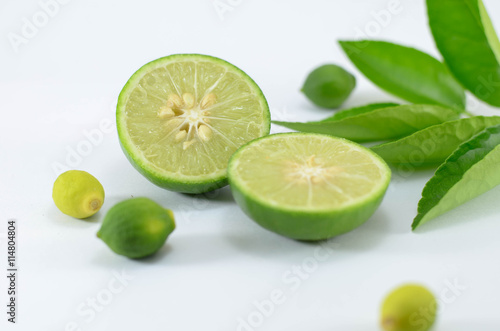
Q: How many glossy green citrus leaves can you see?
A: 5